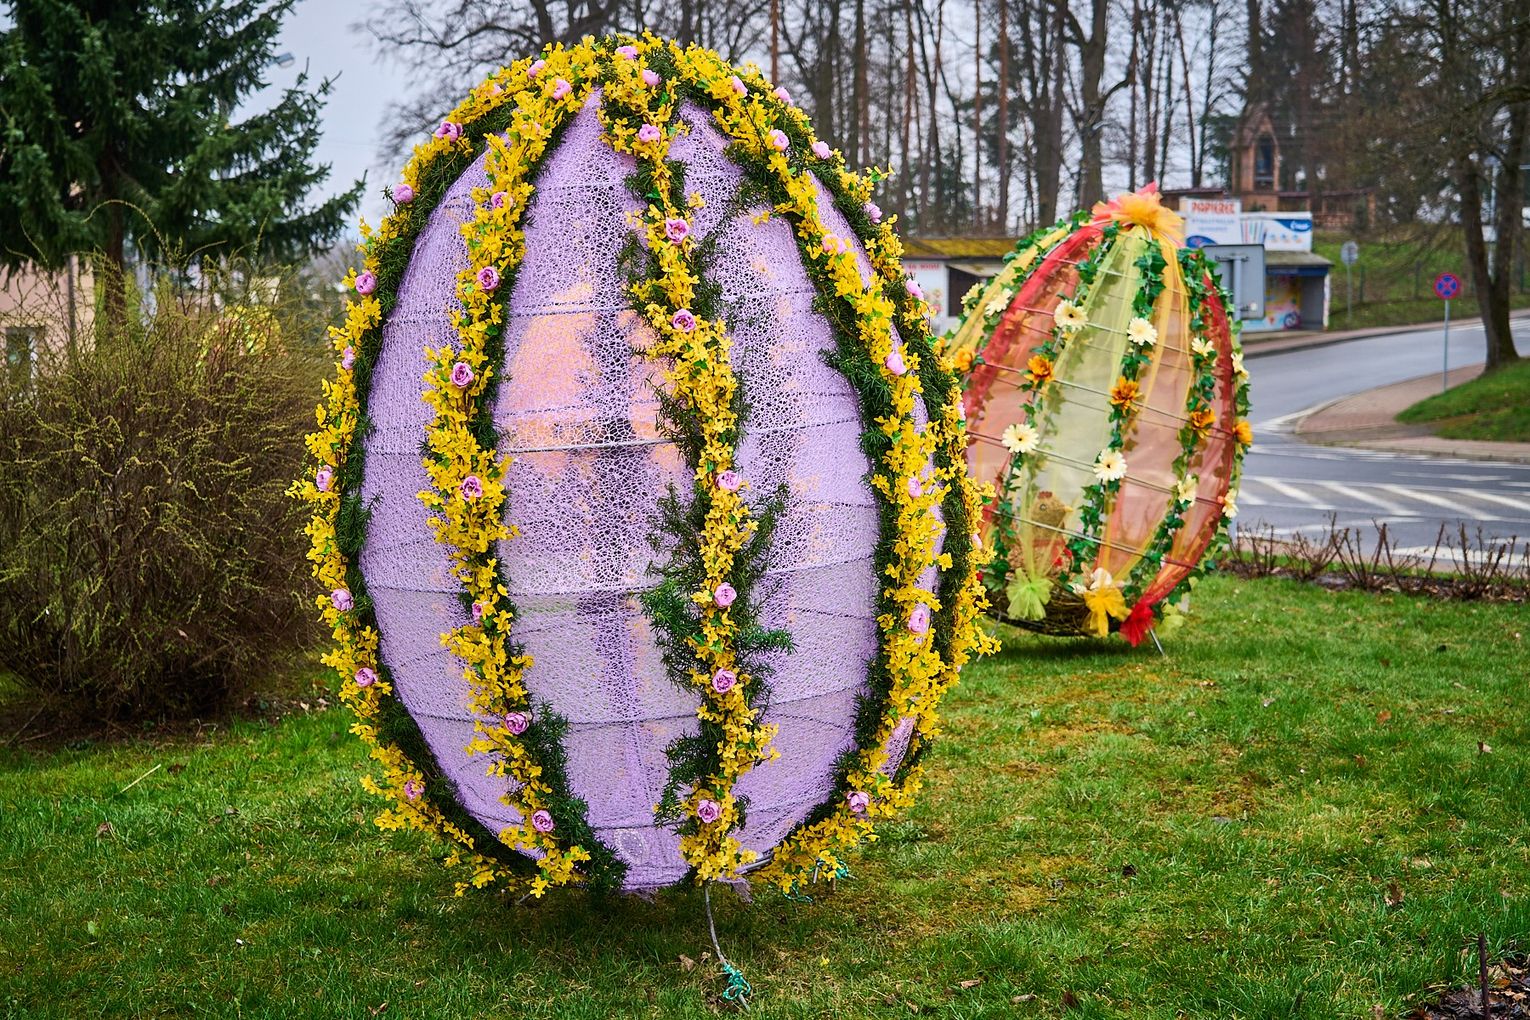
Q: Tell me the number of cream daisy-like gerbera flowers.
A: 10